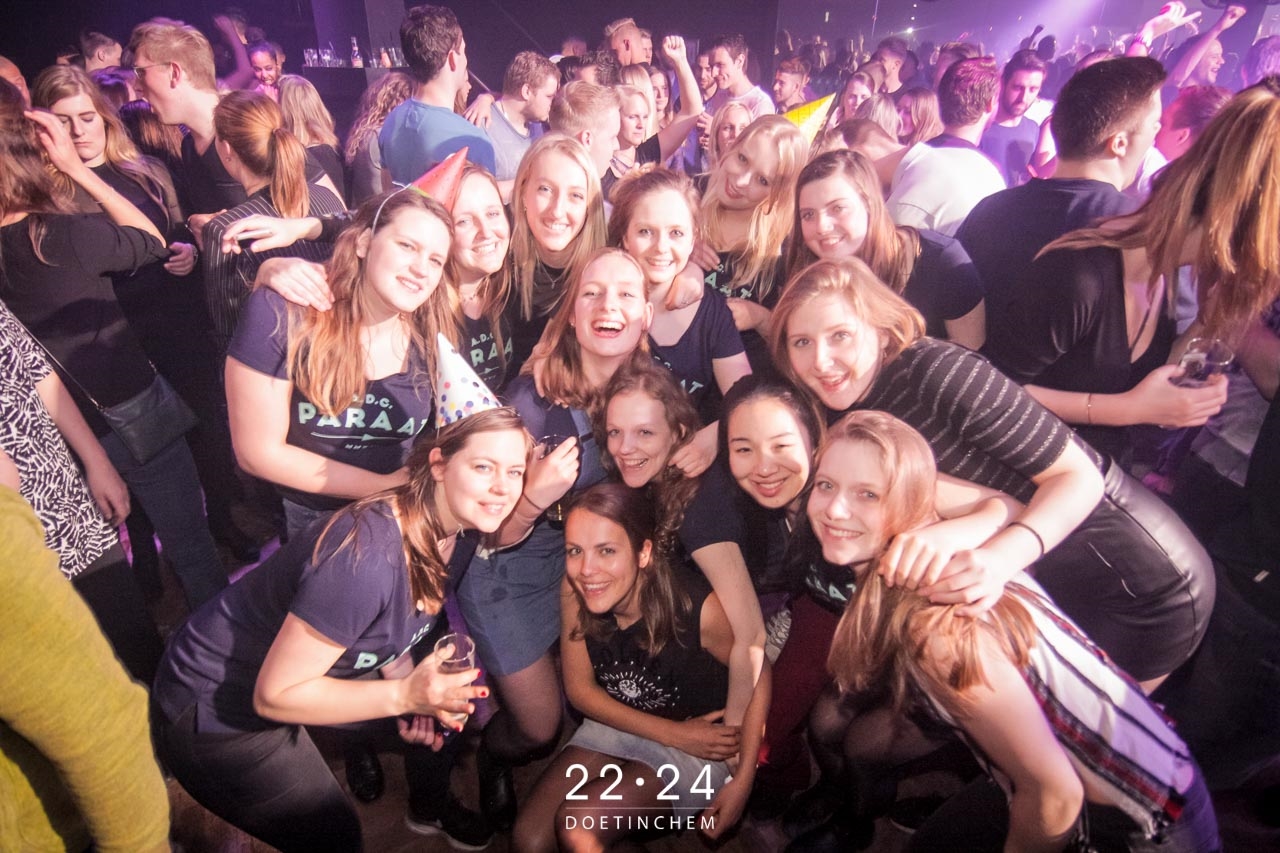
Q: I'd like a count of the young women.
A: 13